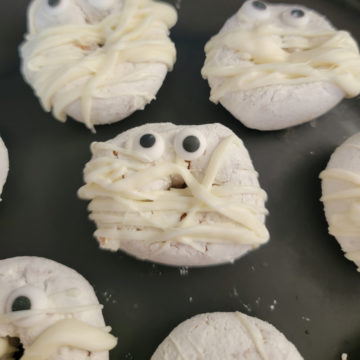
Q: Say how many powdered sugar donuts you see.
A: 7